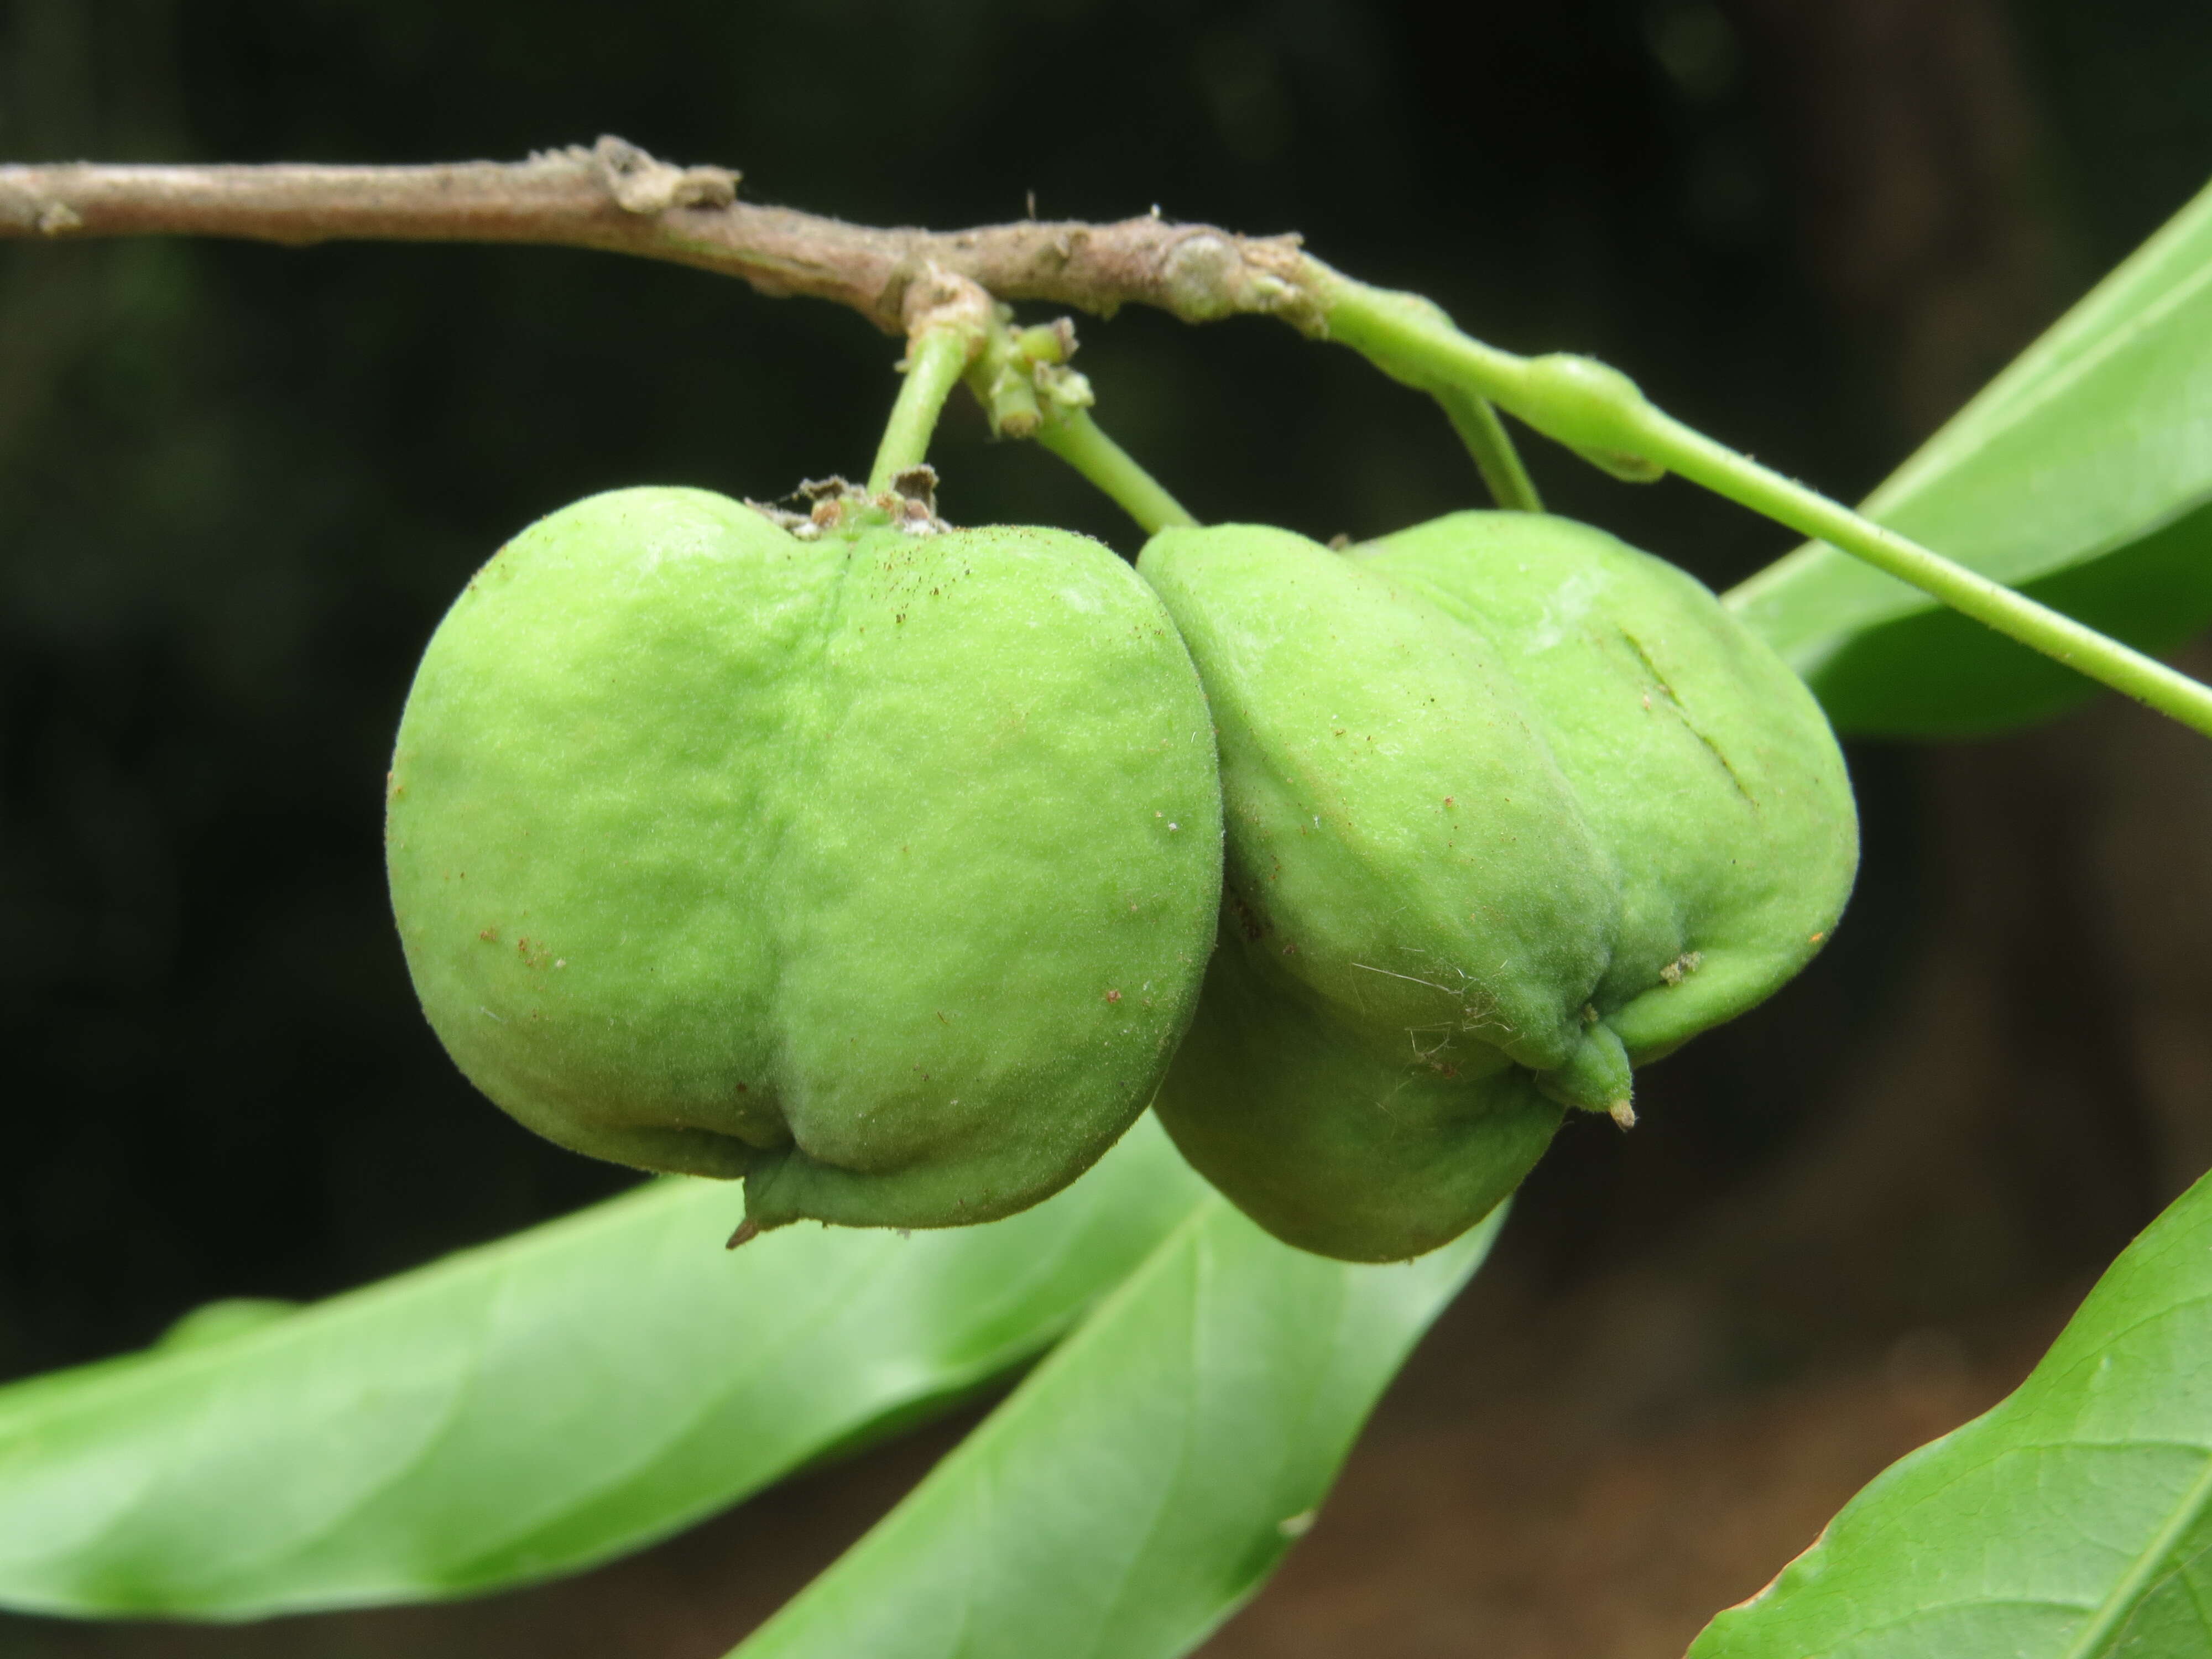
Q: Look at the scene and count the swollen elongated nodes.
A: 2